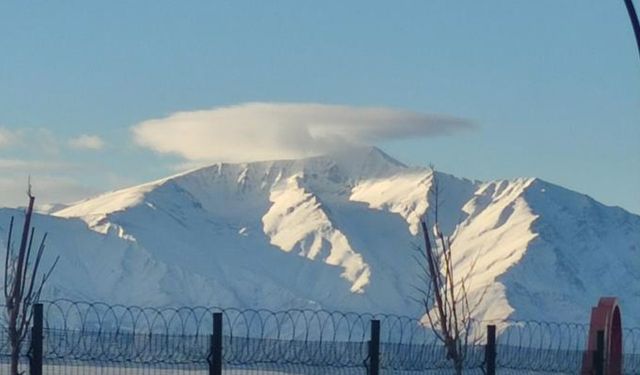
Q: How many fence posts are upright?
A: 5